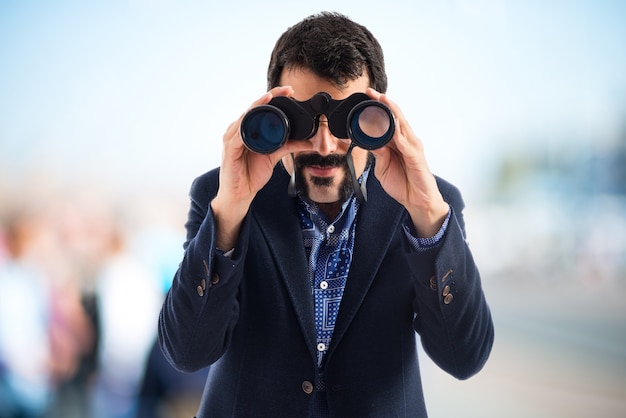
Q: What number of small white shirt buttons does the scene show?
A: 3